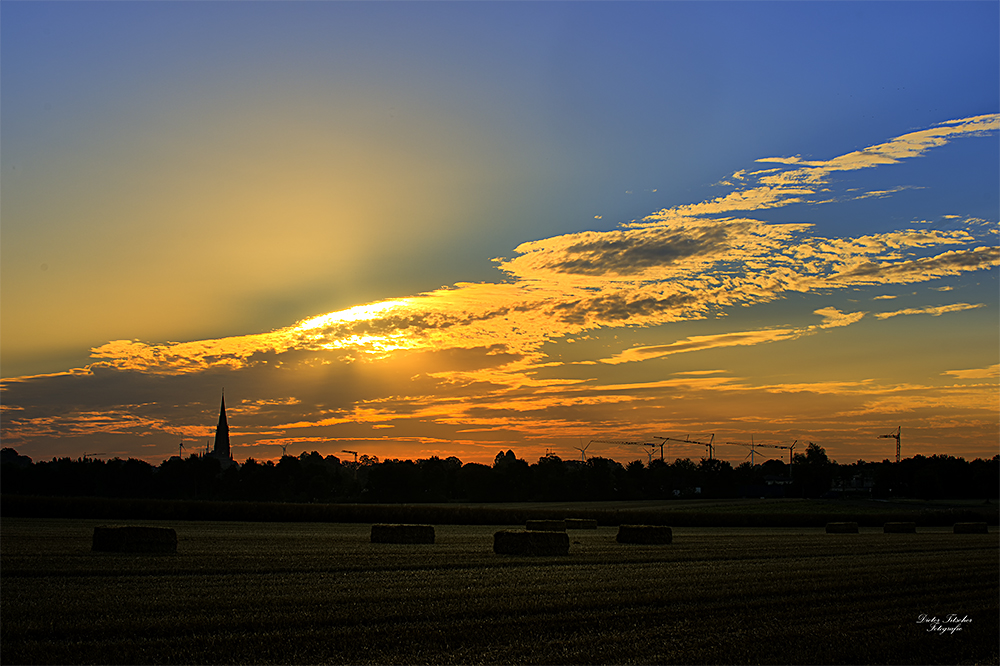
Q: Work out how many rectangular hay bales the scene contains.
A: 9